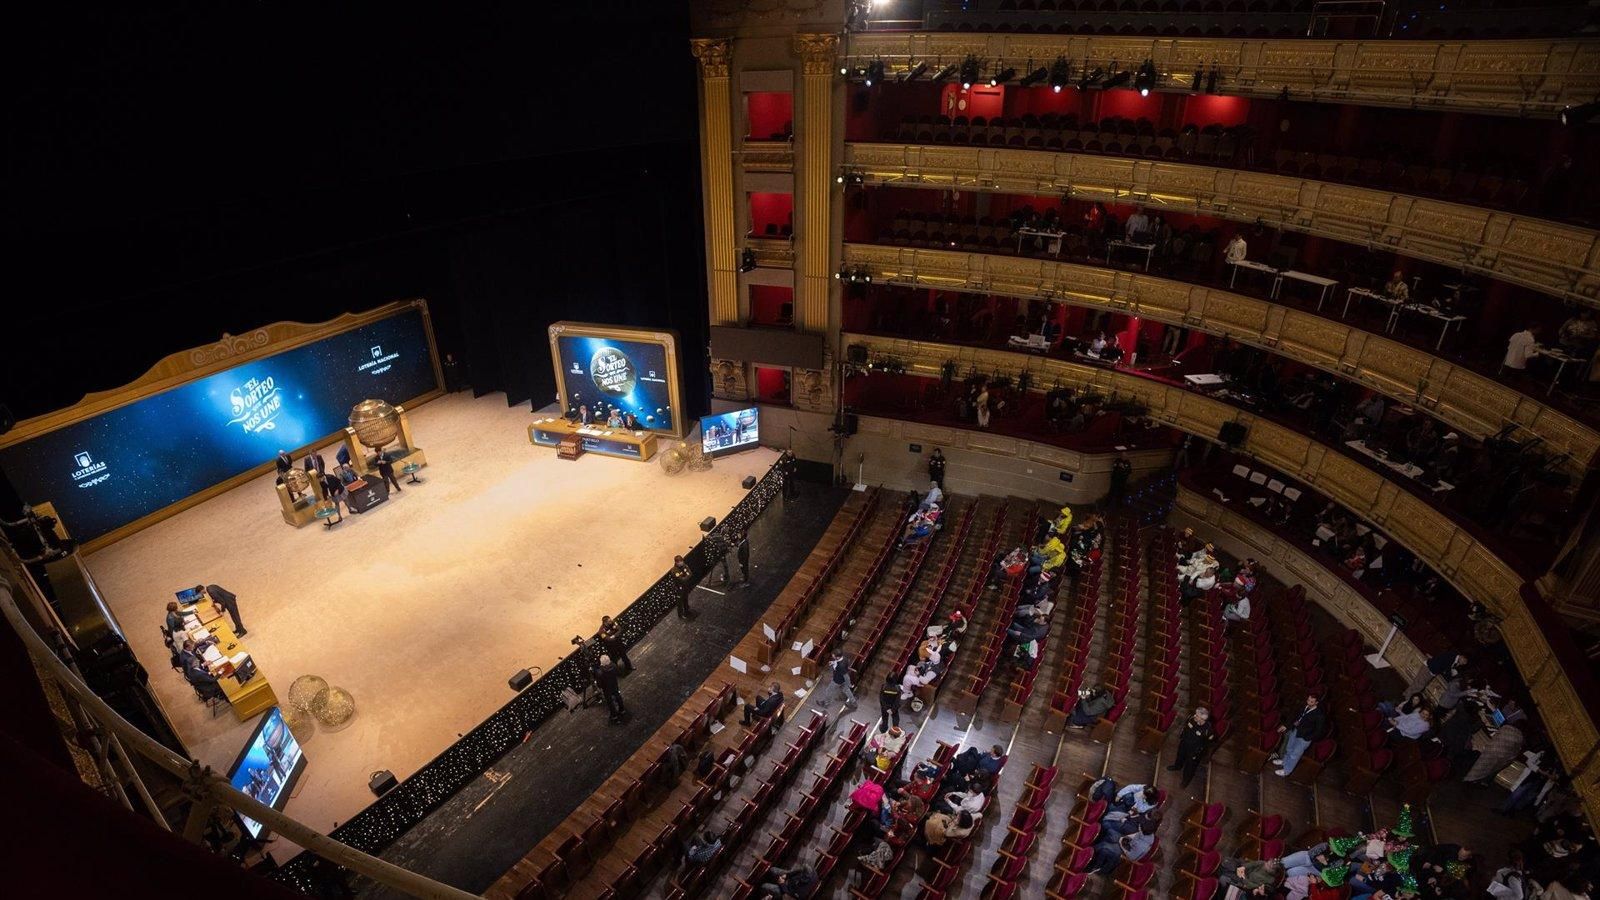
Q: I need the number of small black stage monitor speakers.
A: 4